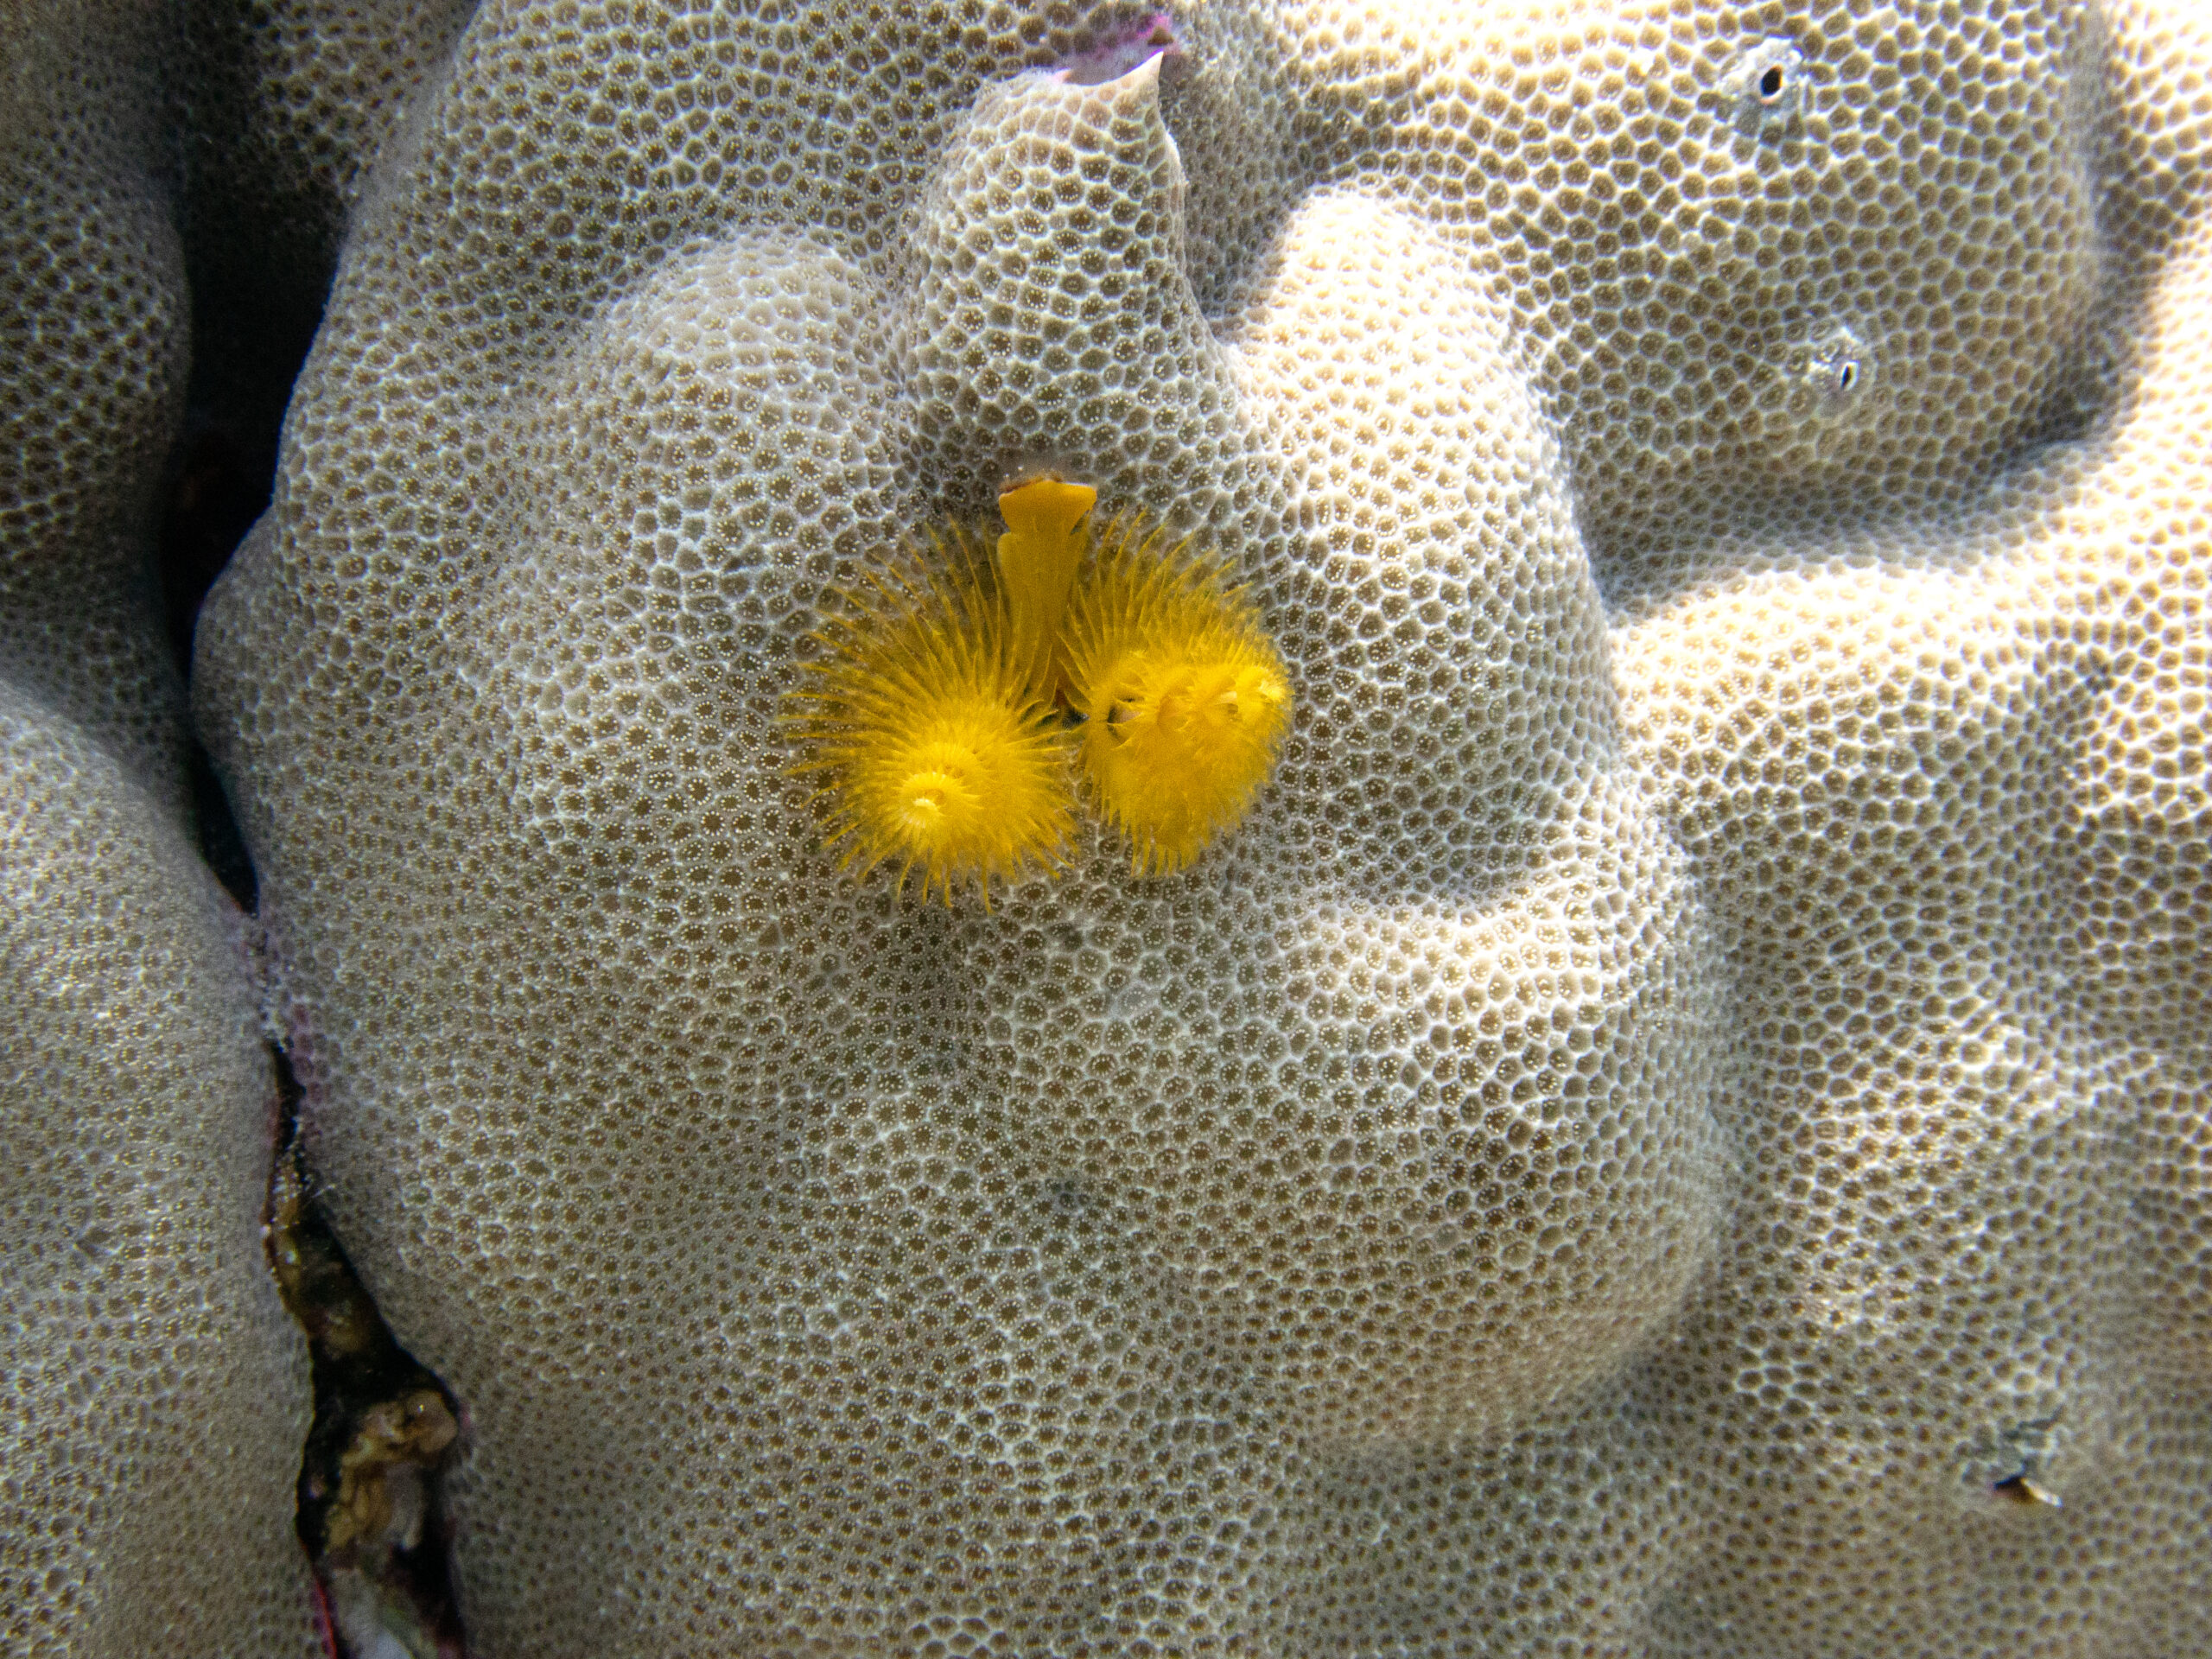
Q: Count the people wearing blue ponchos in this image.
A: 0